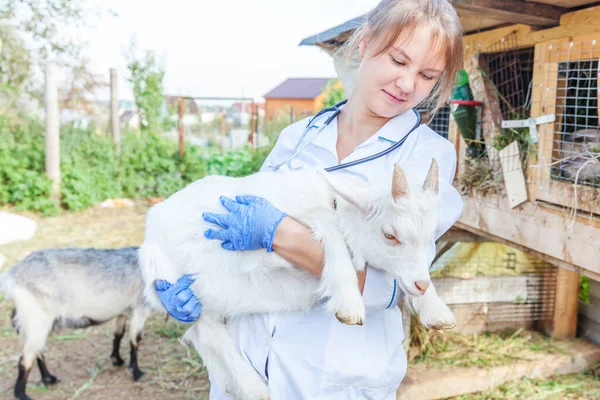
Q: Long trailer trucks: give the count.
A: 0